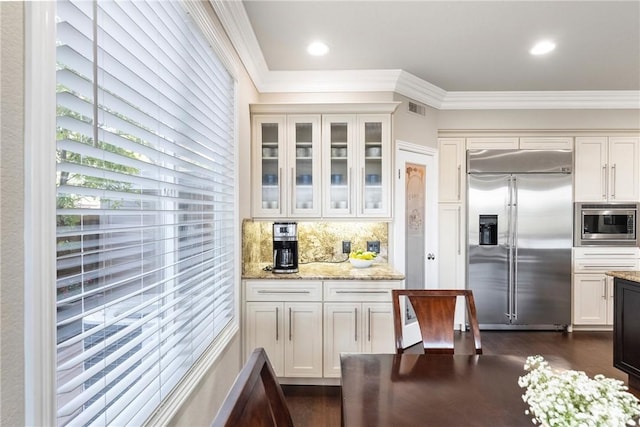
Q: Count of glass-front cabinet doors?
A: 4